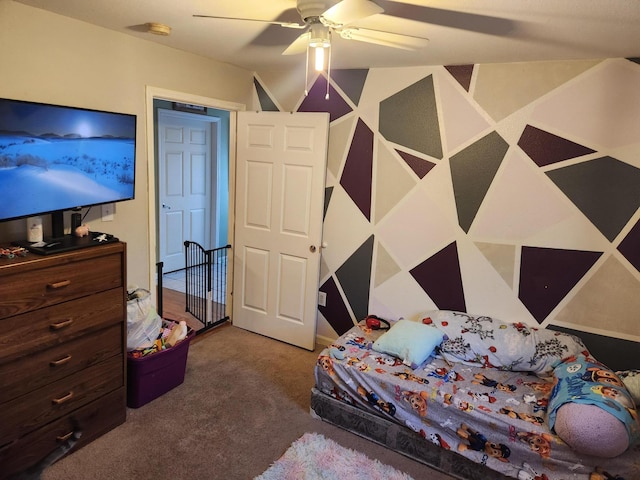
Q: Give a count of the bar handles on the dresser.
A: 5